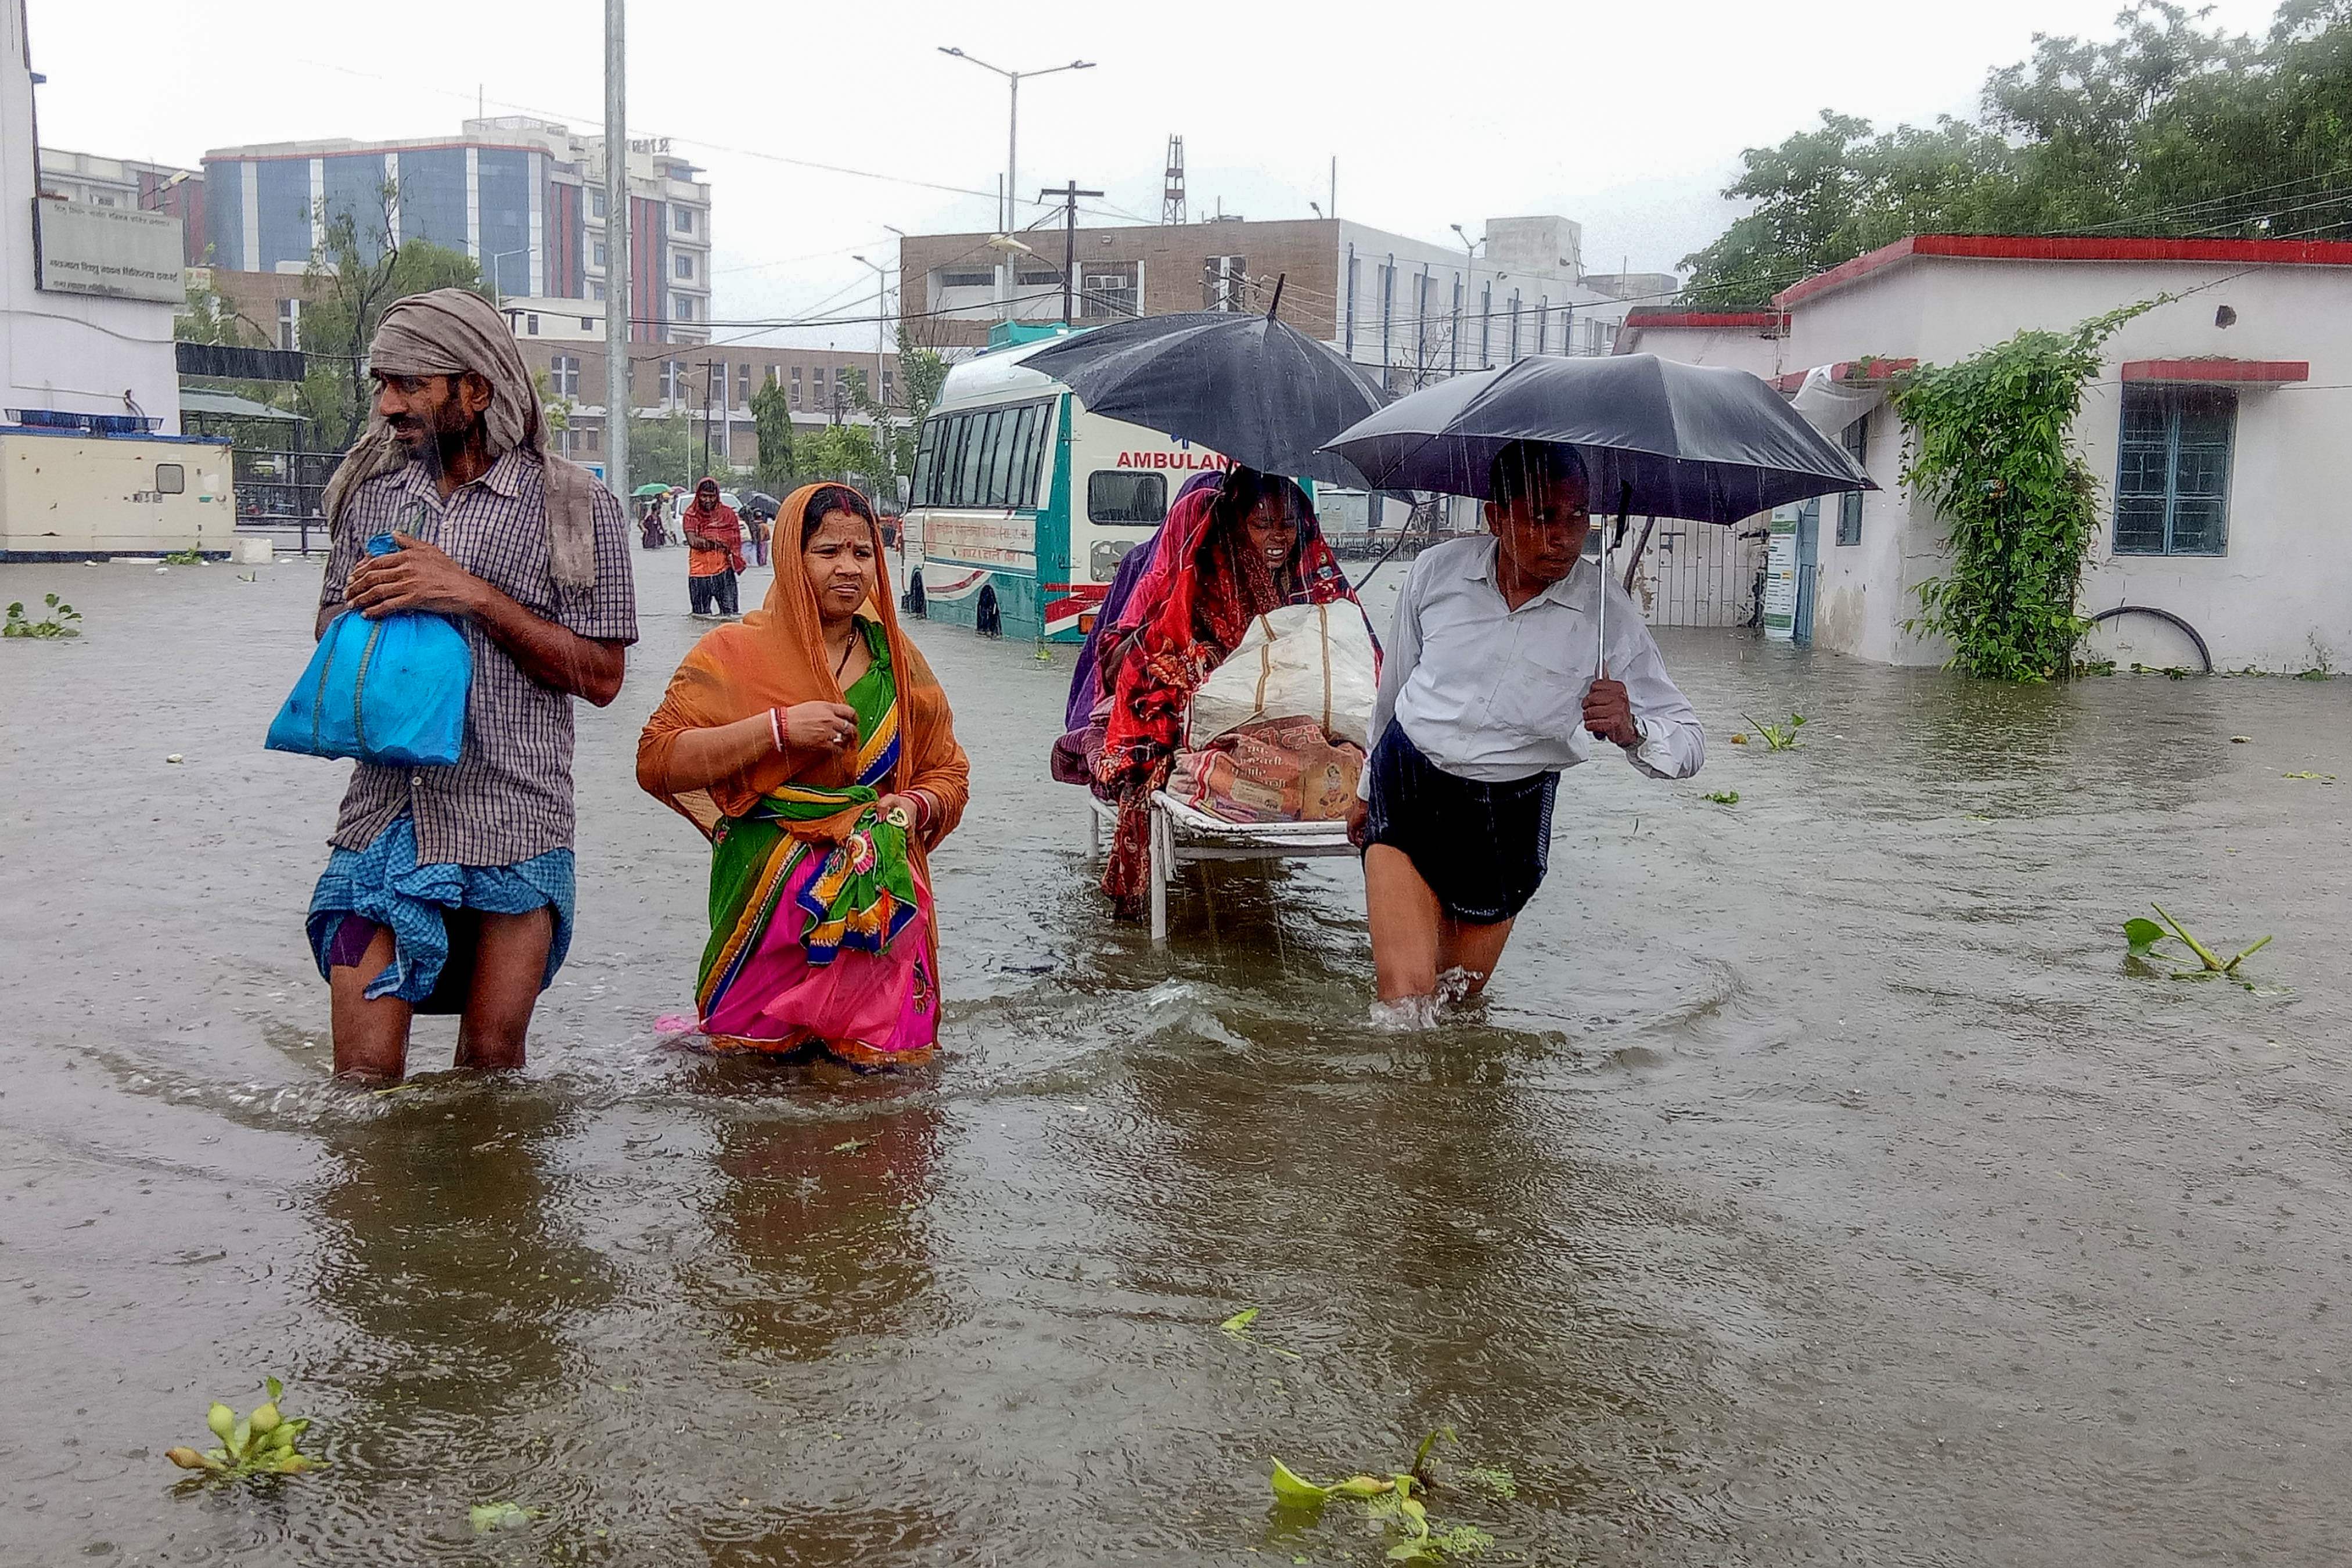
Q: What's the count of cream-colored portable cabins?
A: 1